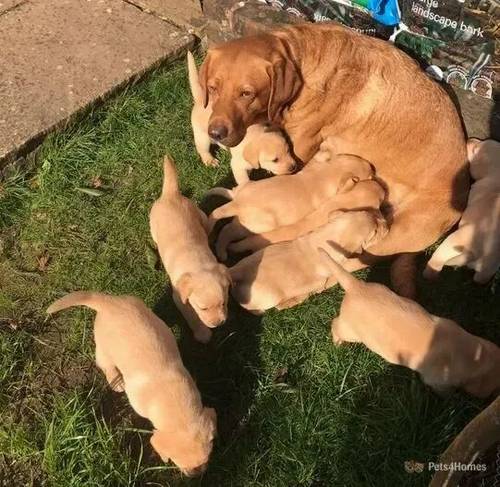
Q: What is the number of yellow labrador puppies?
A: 8